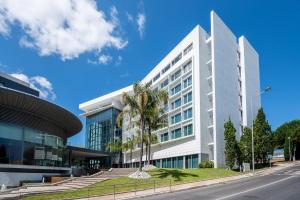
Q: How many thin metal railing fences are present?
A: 1